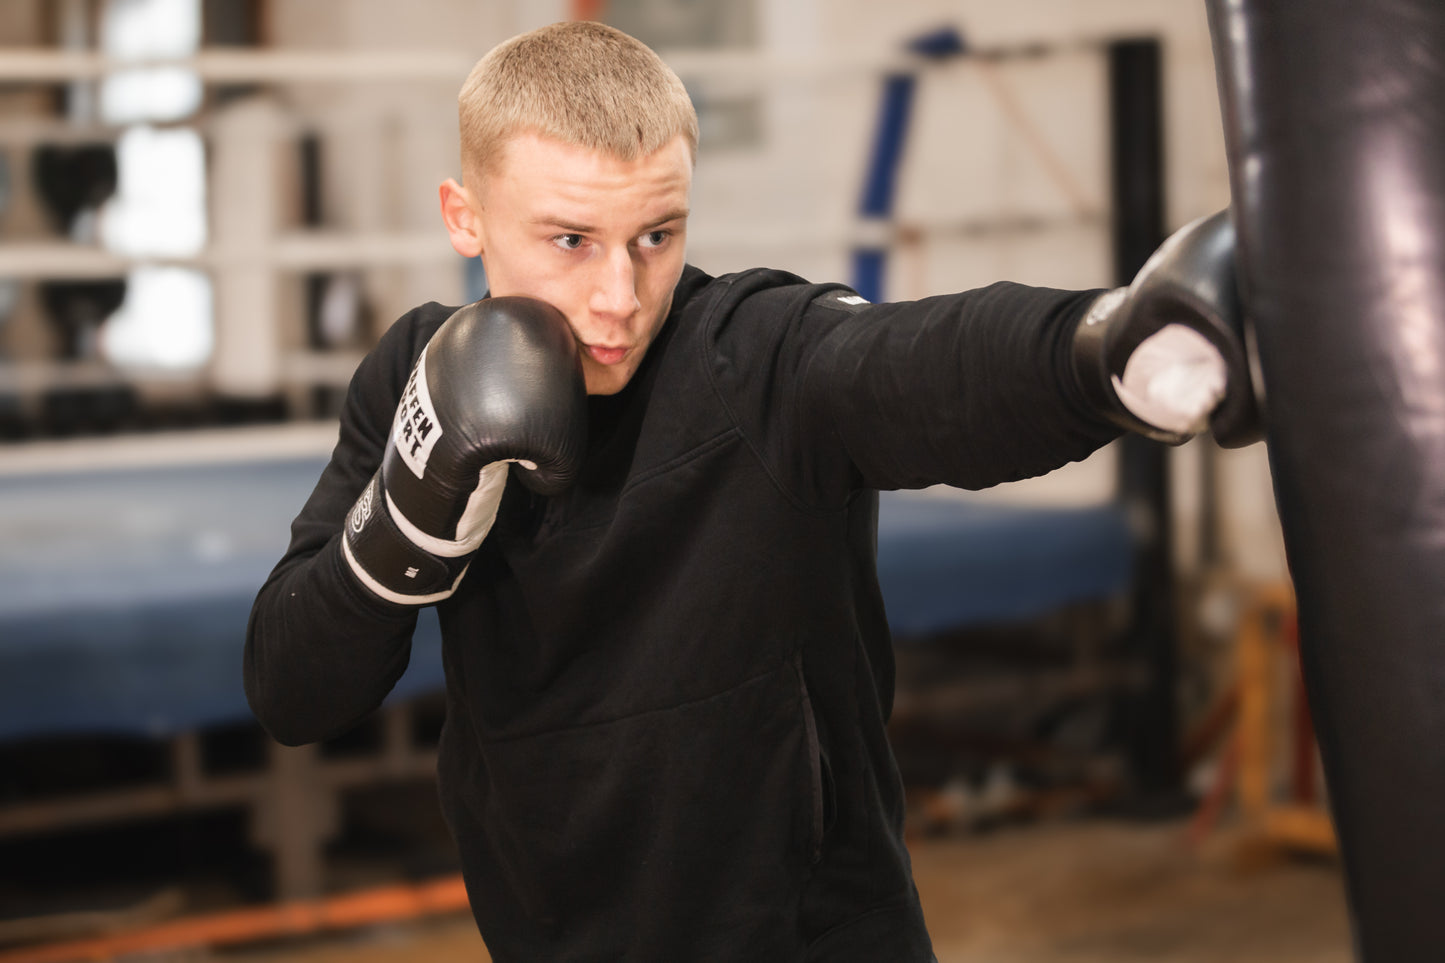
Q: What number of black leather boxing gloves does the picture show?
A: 2